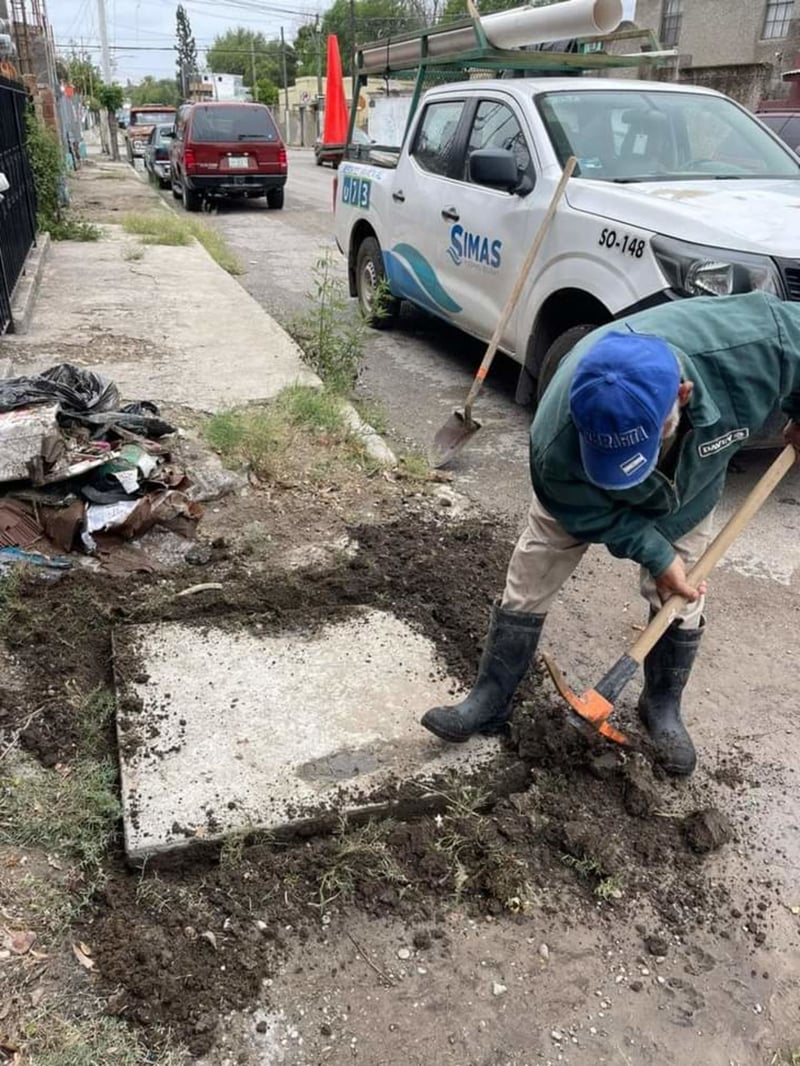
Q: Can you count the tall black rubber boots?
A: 2